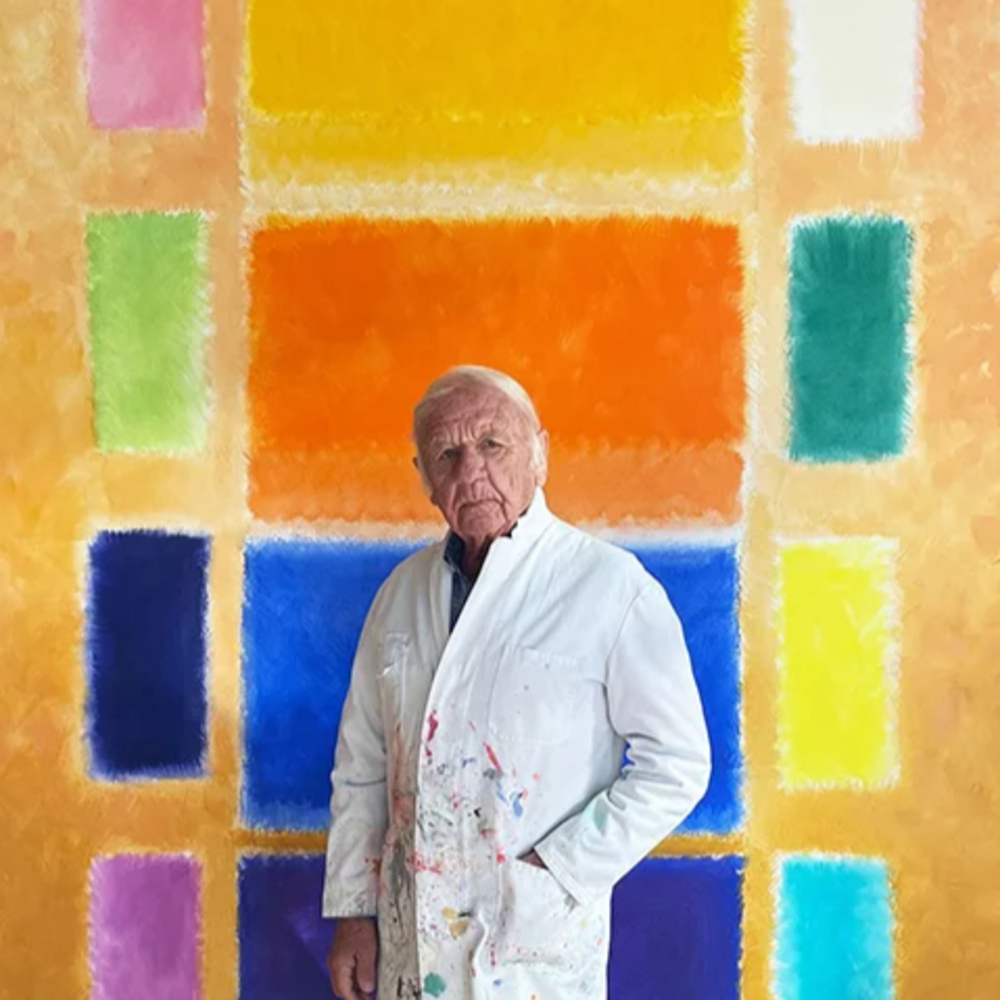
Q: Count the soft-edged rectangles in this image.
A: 12